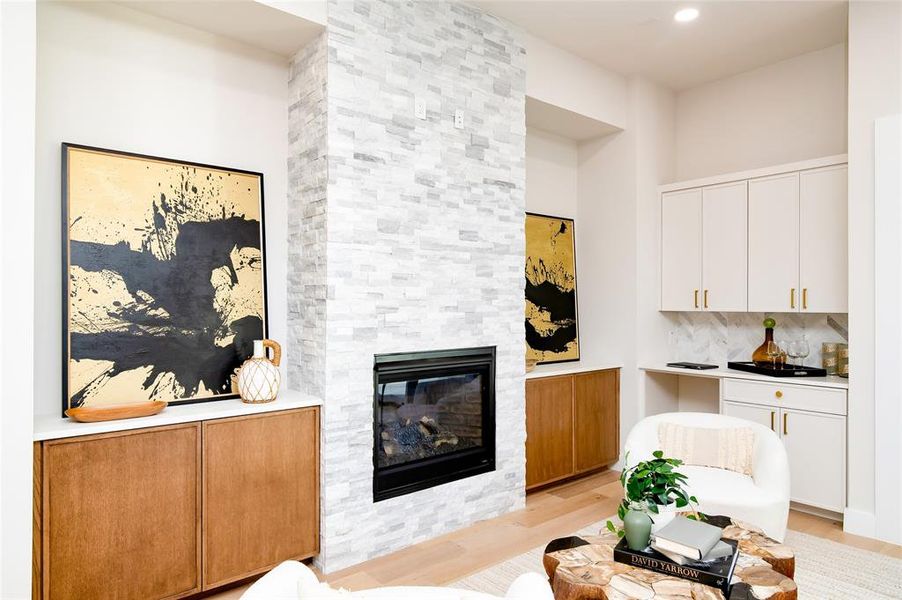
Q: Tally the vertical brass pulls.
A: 6